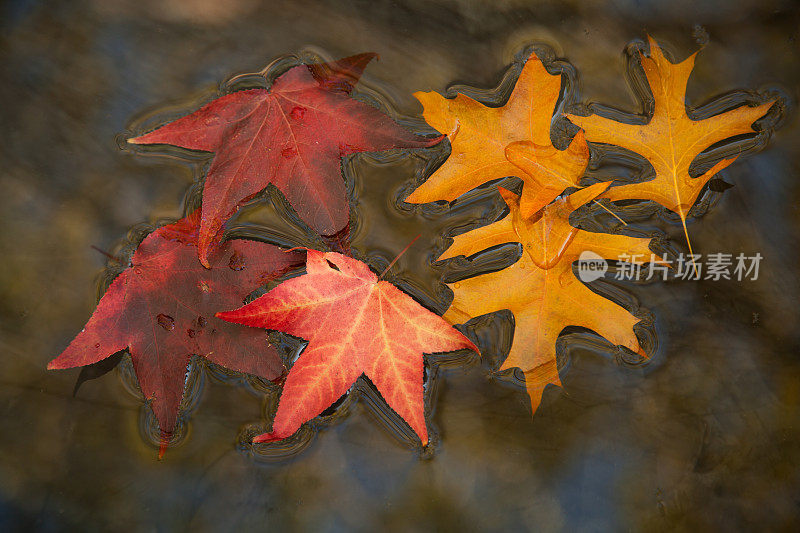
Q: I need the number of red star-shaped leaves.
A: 3